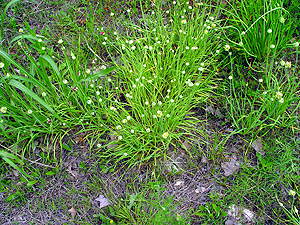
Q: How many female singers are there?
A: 0